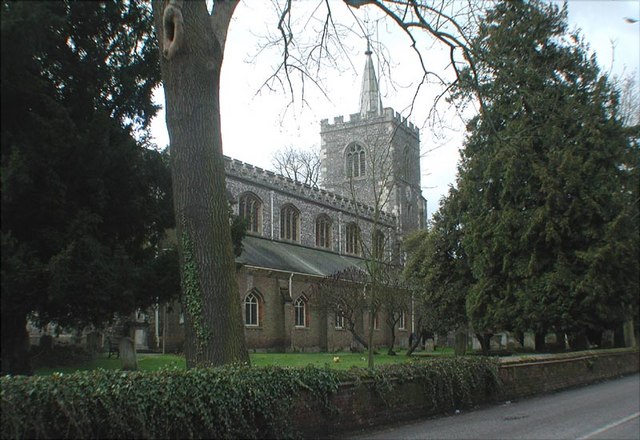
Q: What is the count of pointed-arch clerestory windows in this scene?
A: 5